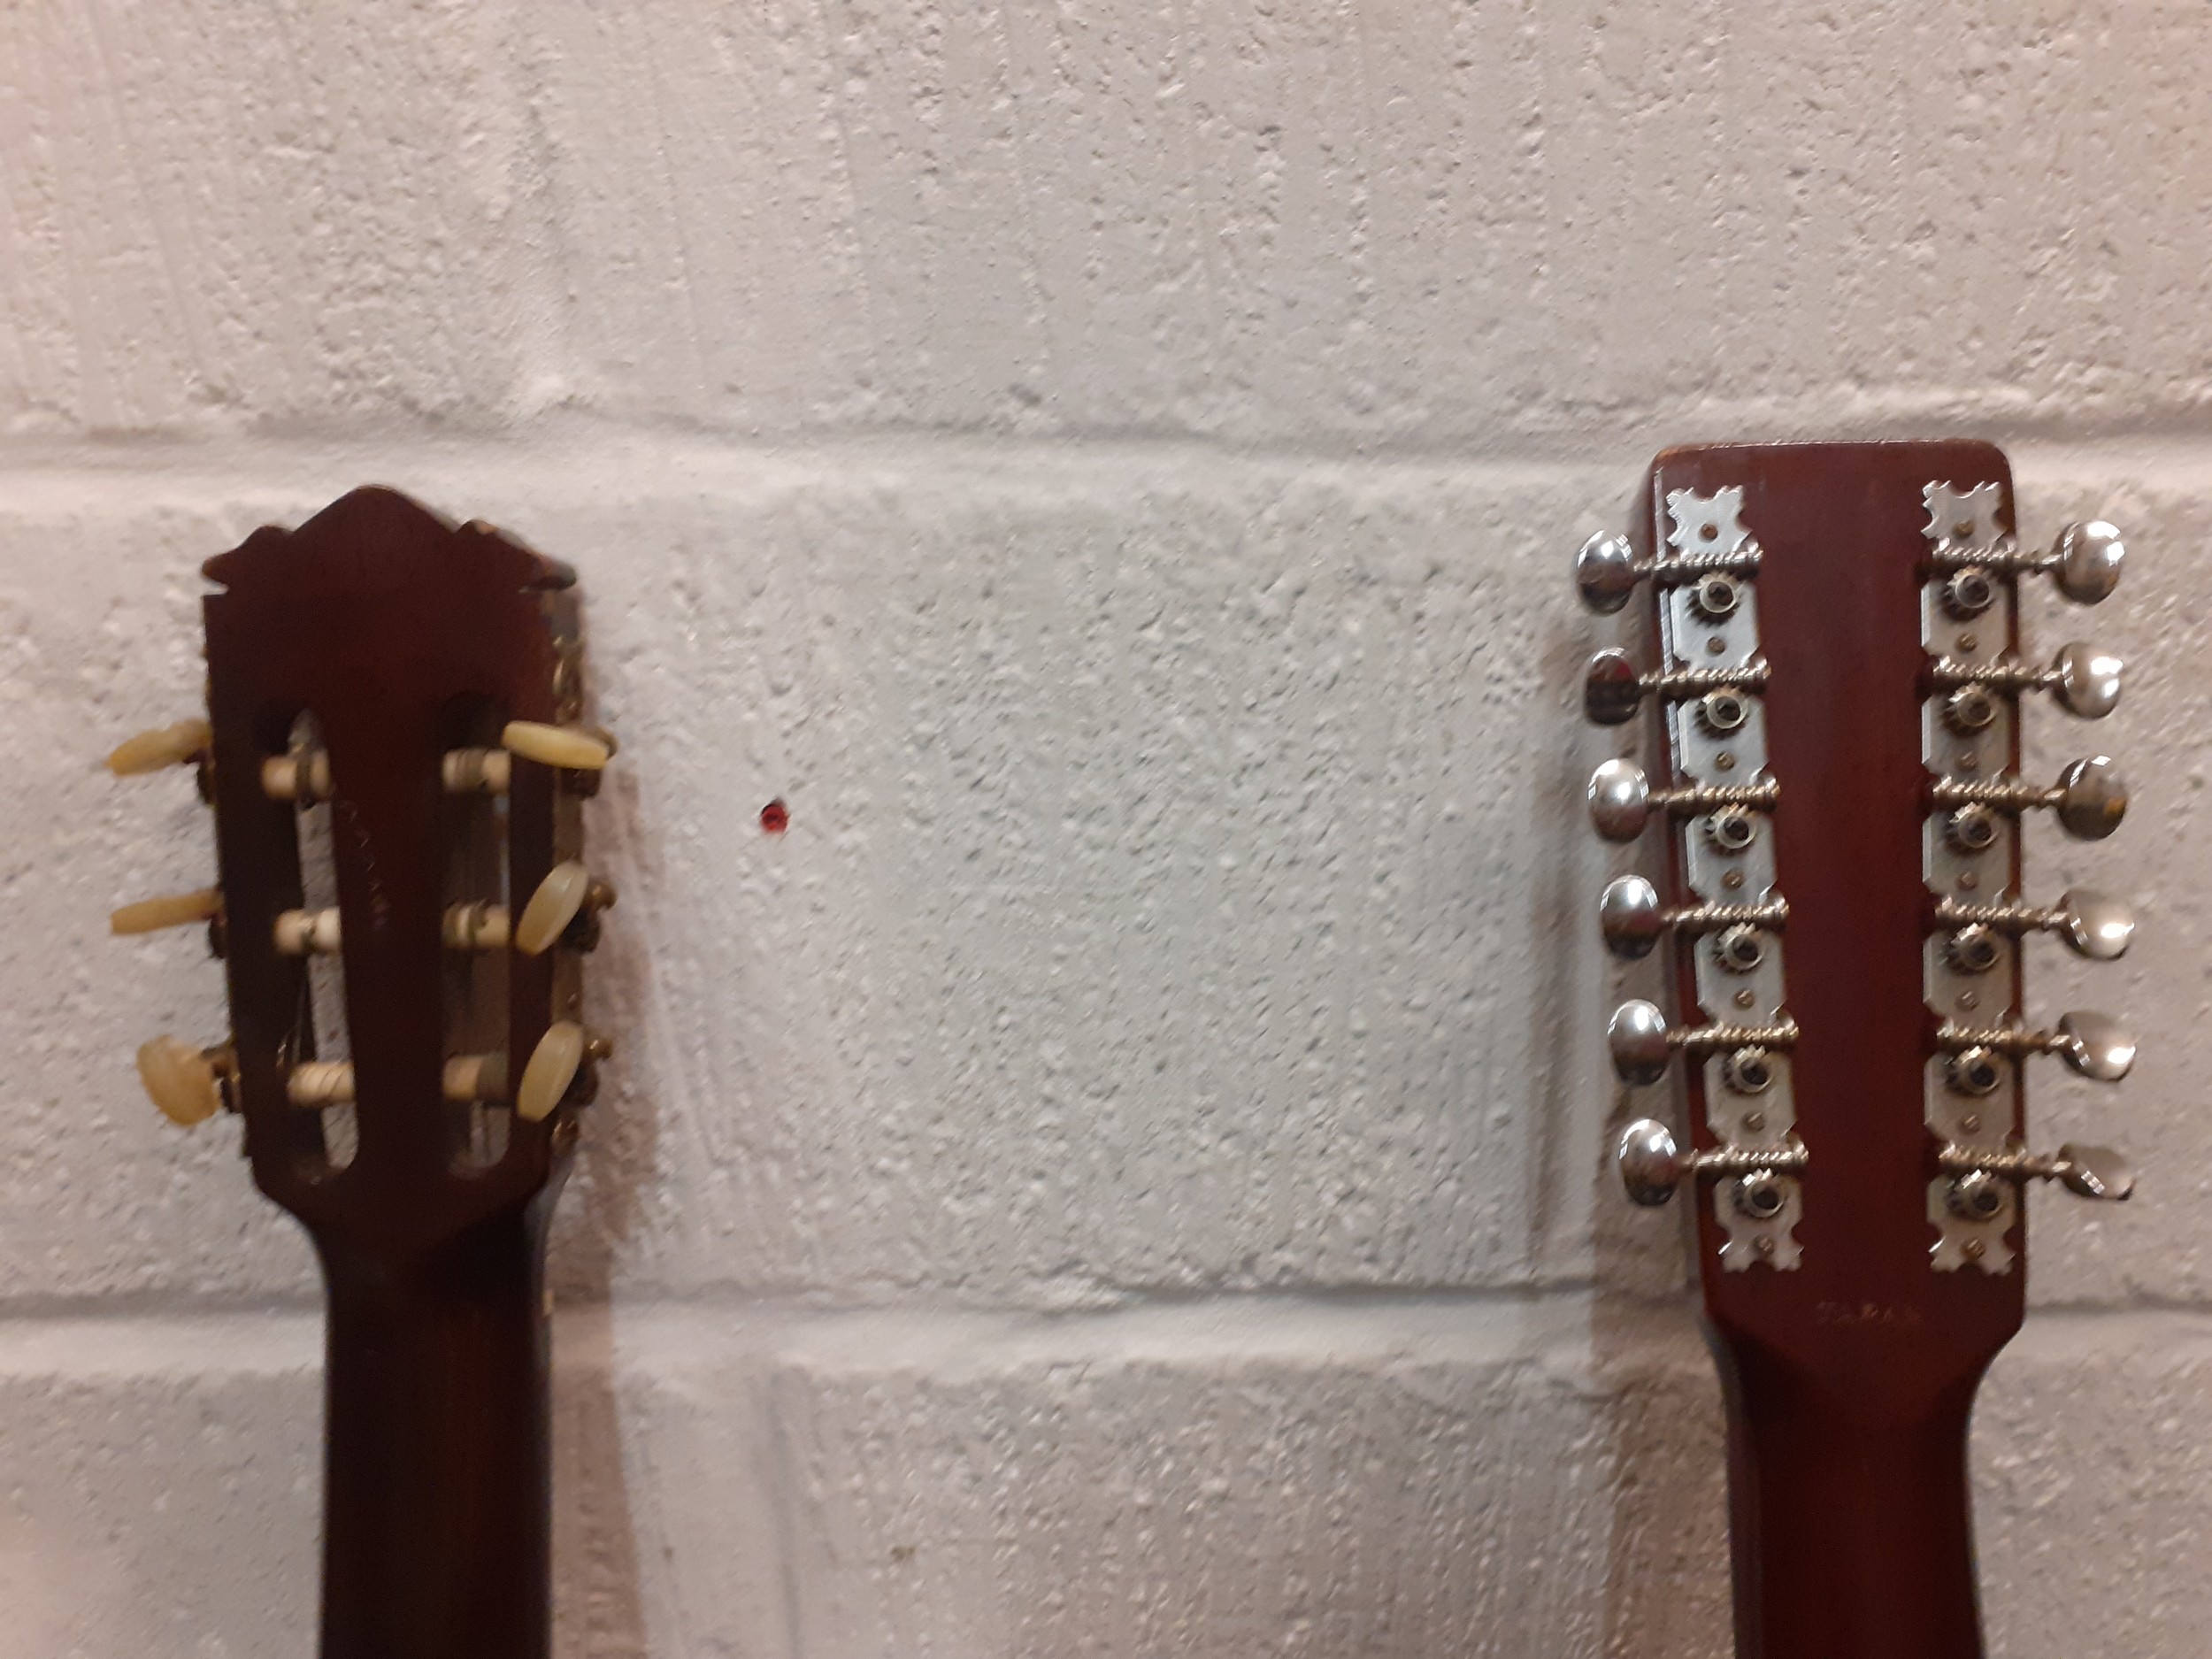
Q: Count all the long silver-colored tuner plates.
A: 2